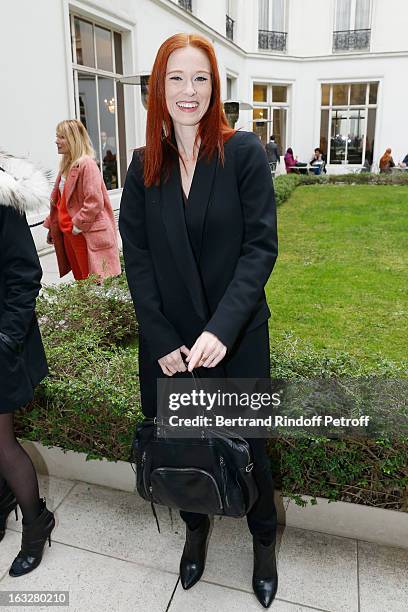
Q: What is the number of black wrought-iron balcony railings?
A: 4